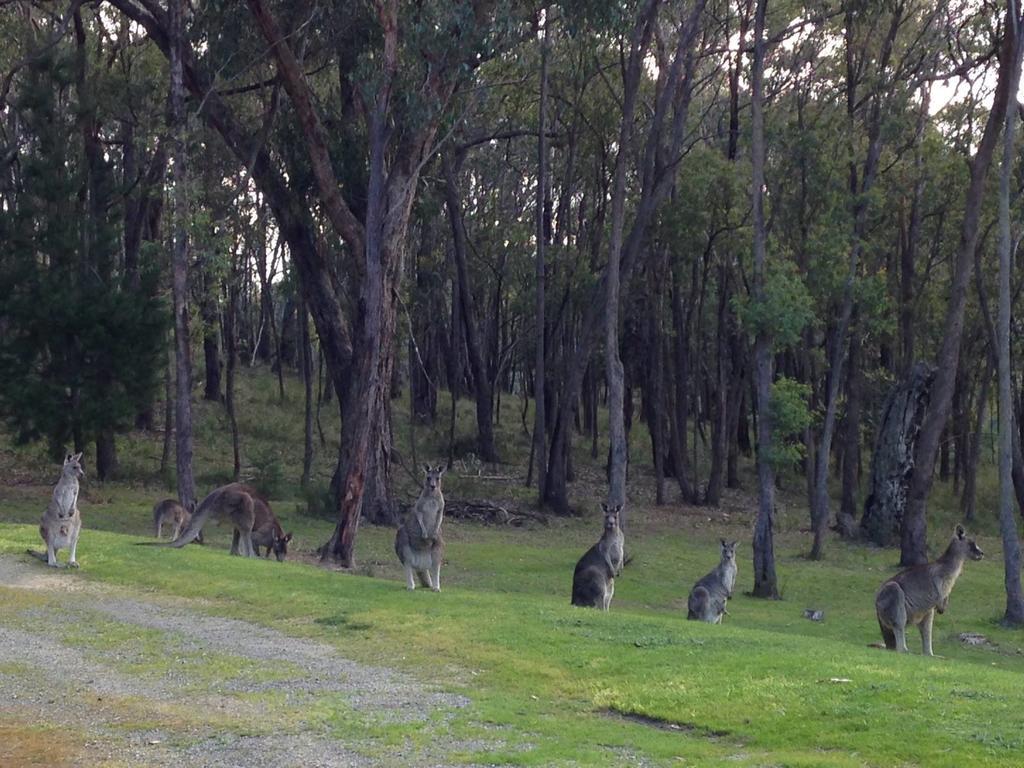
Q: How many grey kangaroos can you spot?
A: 7